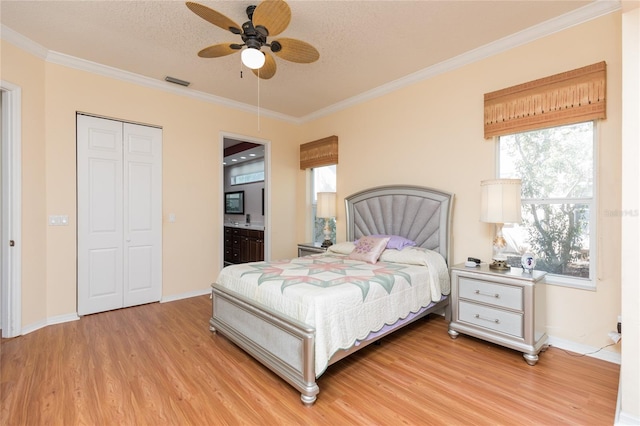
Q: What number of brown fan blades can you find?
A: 5